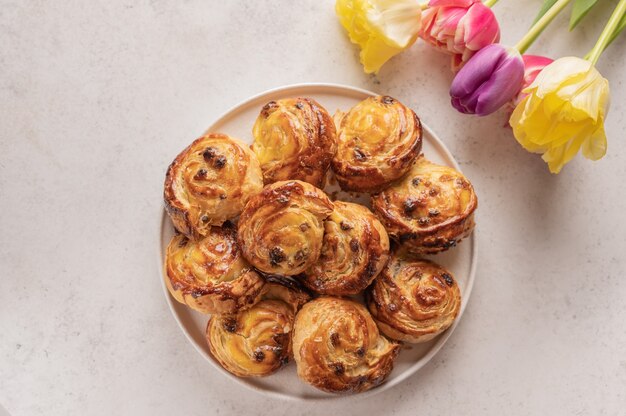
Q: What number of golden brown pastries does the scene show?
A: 10